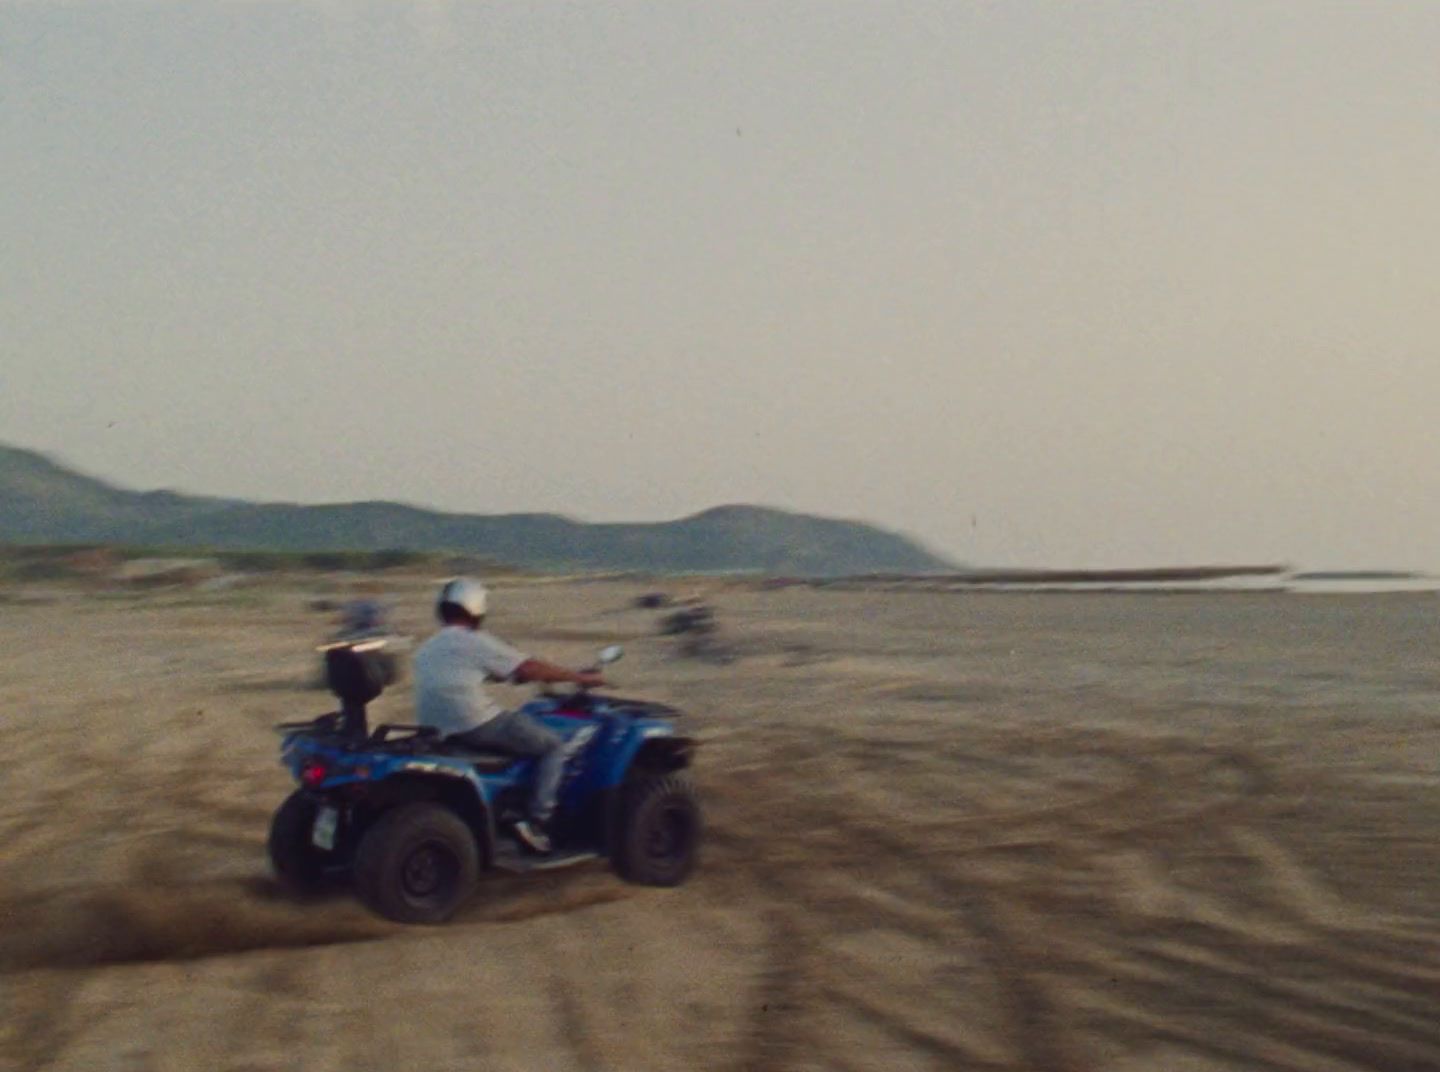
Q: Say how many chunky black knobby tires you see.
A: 3